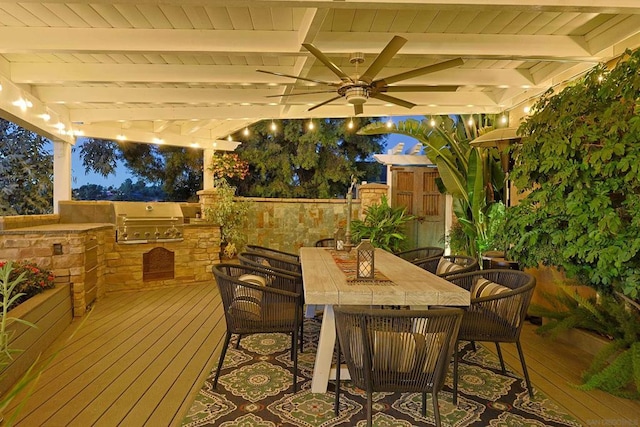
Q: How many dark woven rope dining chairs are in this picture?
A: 8